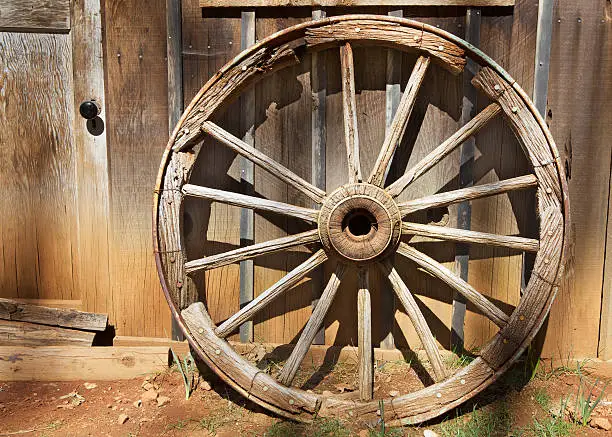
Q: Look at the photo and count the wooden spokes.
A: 13